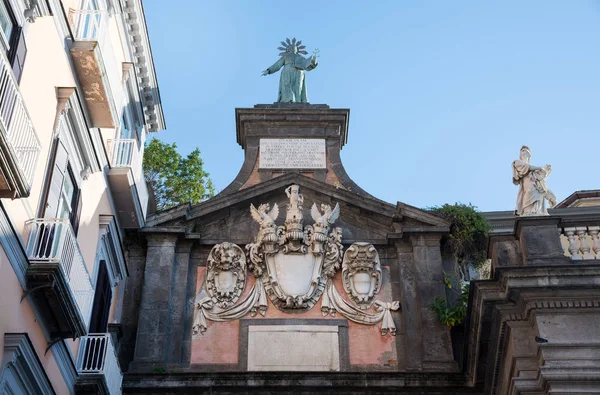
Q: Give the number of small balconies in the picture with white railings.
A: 5